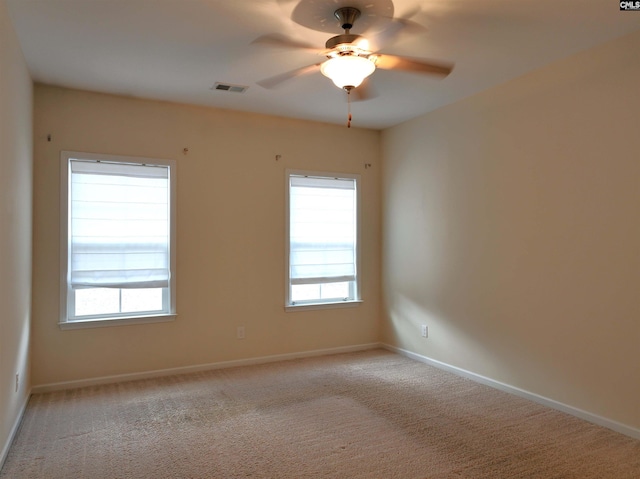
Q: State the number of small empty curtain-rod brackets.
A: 4